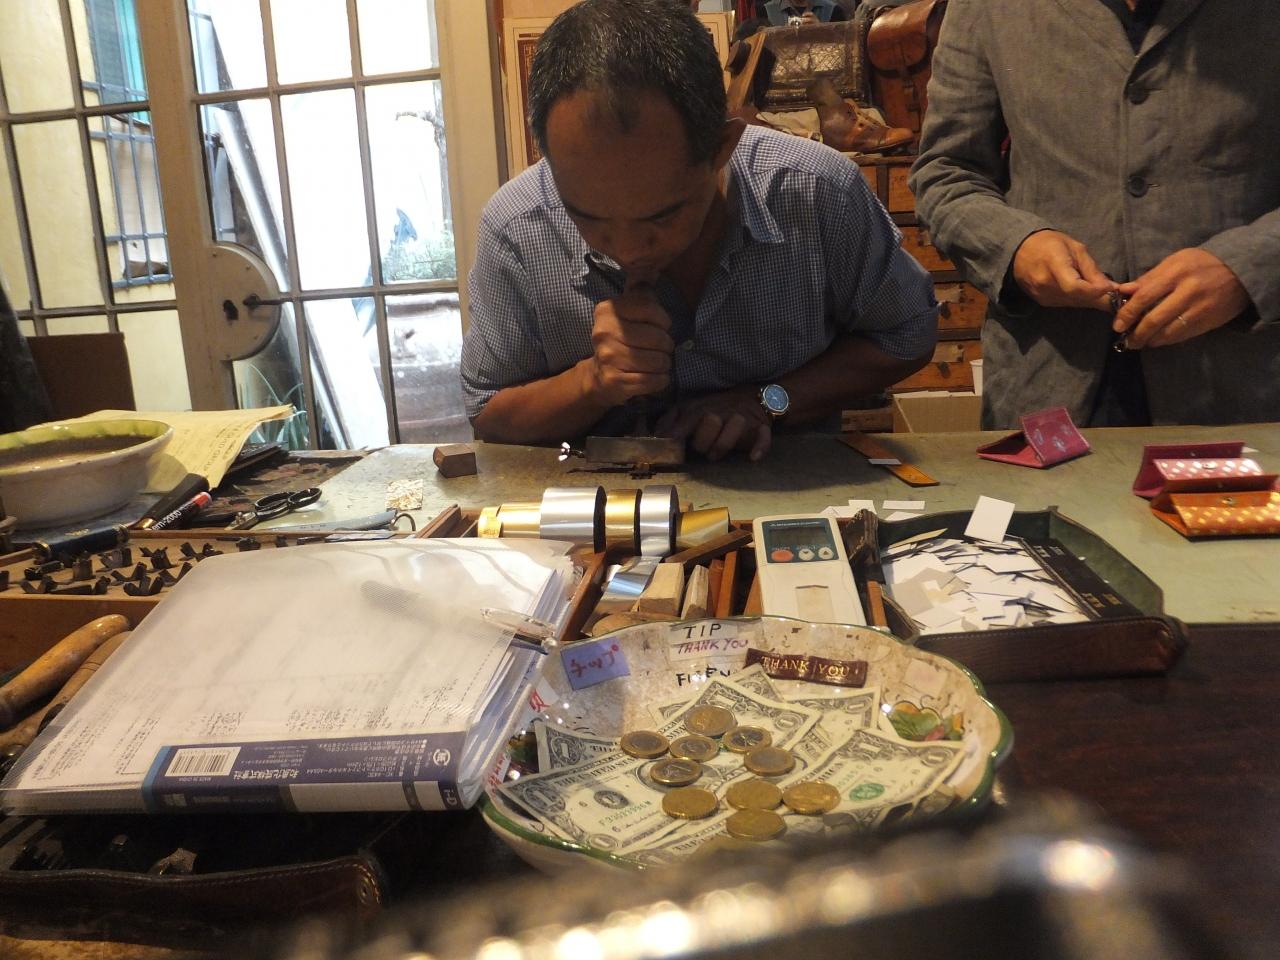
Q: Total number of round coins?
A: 10